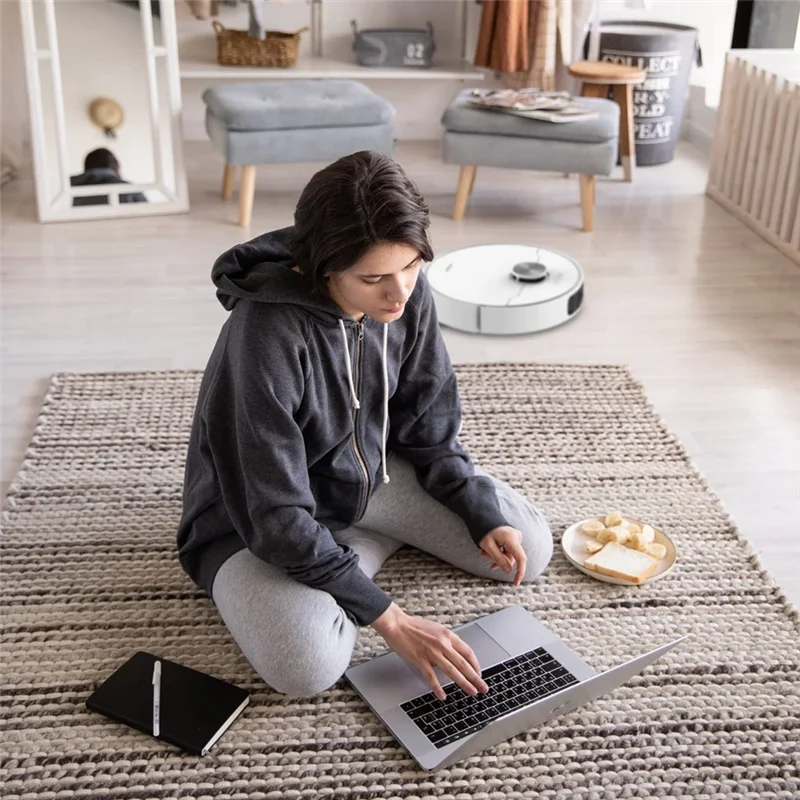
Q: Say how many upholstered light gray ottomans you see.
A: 2